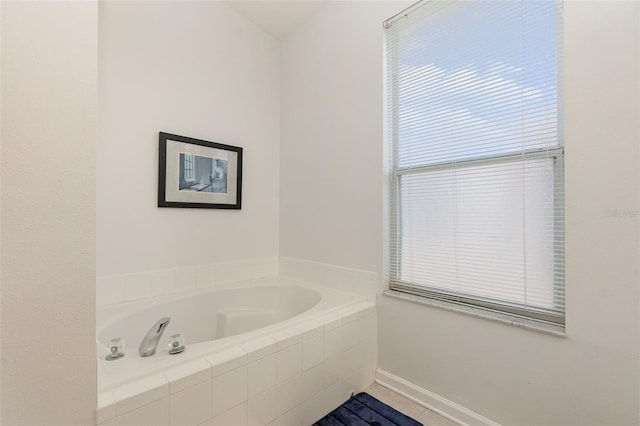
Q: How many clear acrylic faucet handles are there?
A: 2